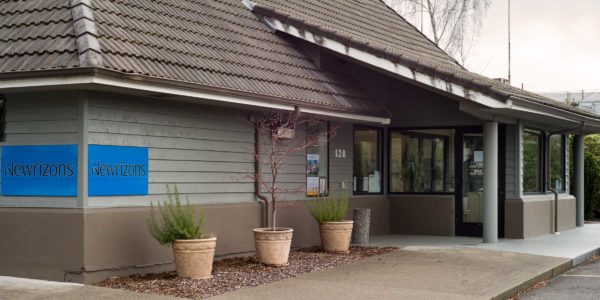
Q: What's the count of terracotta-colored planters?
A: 3